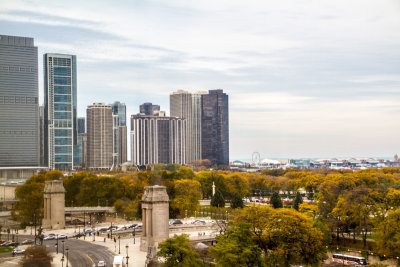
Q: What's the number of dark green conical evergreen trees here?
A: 4